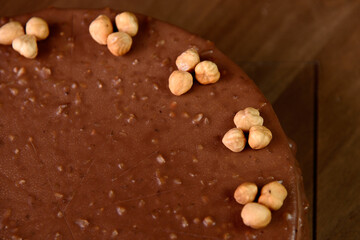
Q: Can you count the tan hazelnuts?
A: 15